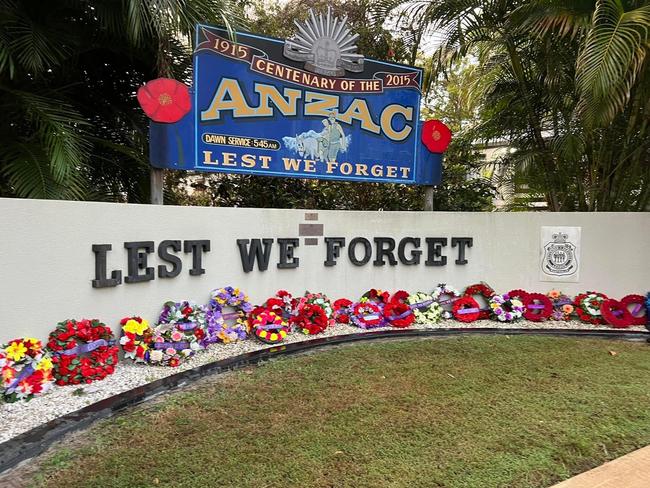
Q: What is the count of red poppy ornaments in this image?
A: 2